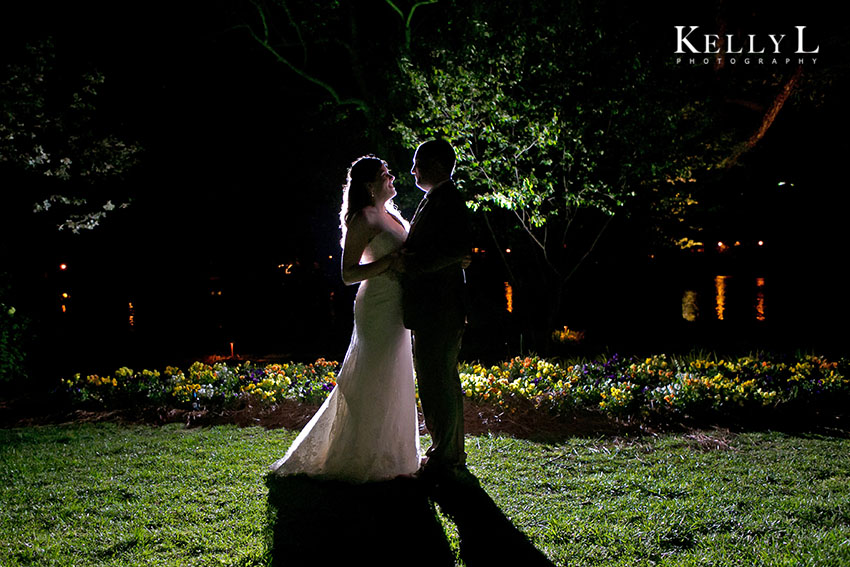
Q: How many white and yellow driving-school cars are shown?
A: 0